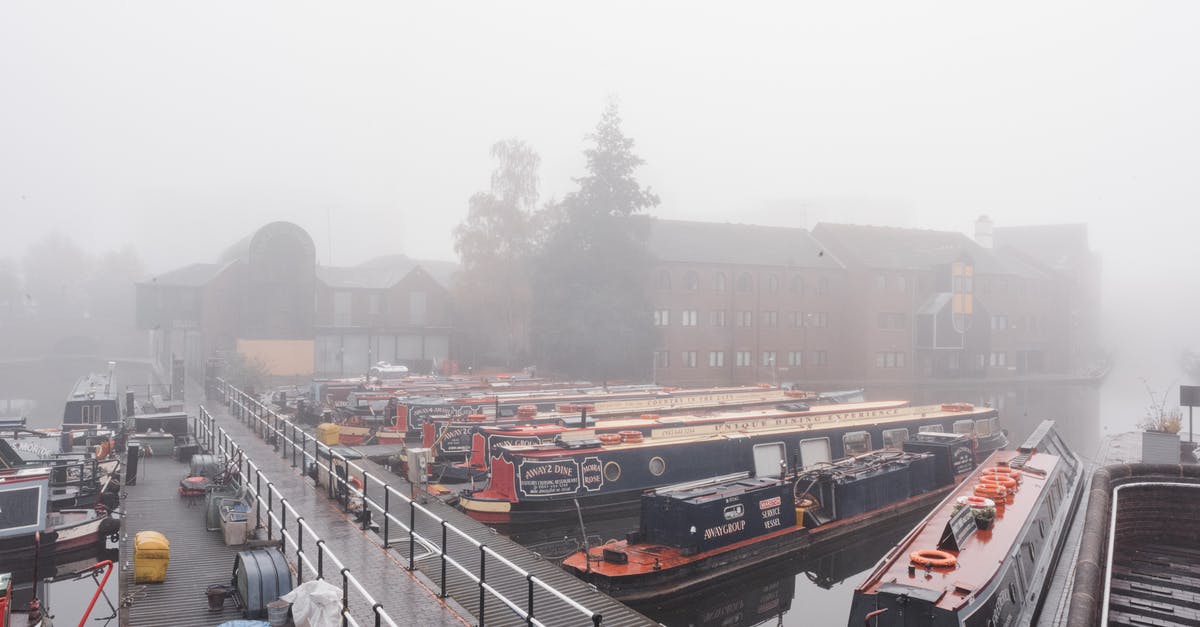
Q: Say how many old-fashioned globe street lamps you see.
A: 0